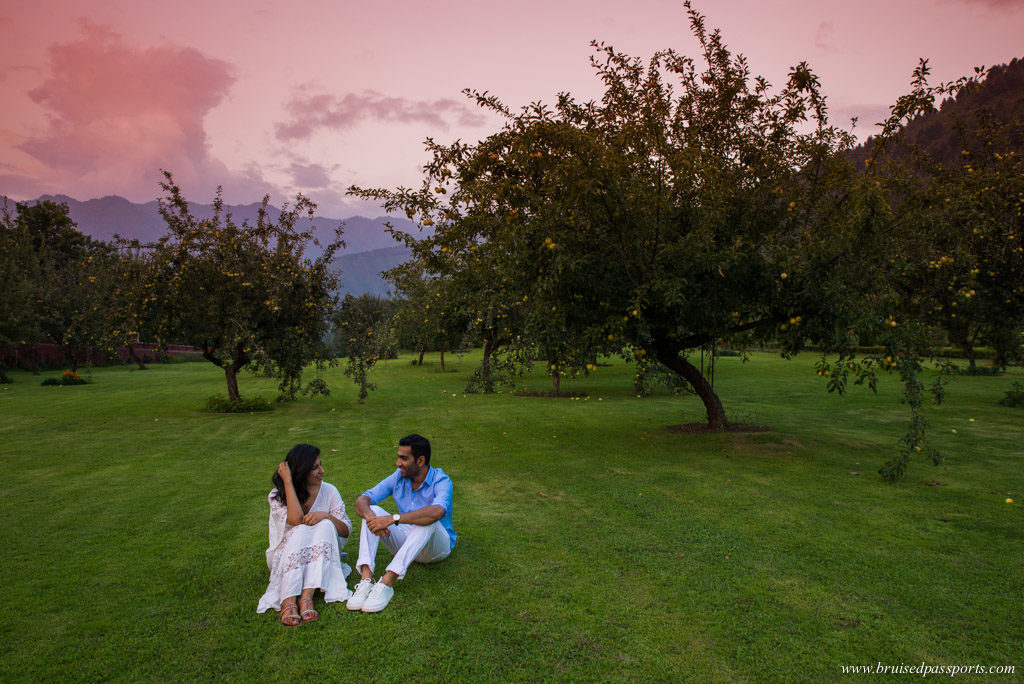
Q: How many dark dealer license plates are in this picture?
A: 0